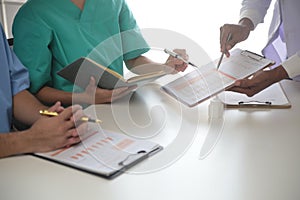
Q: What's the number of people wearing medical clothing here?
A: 3